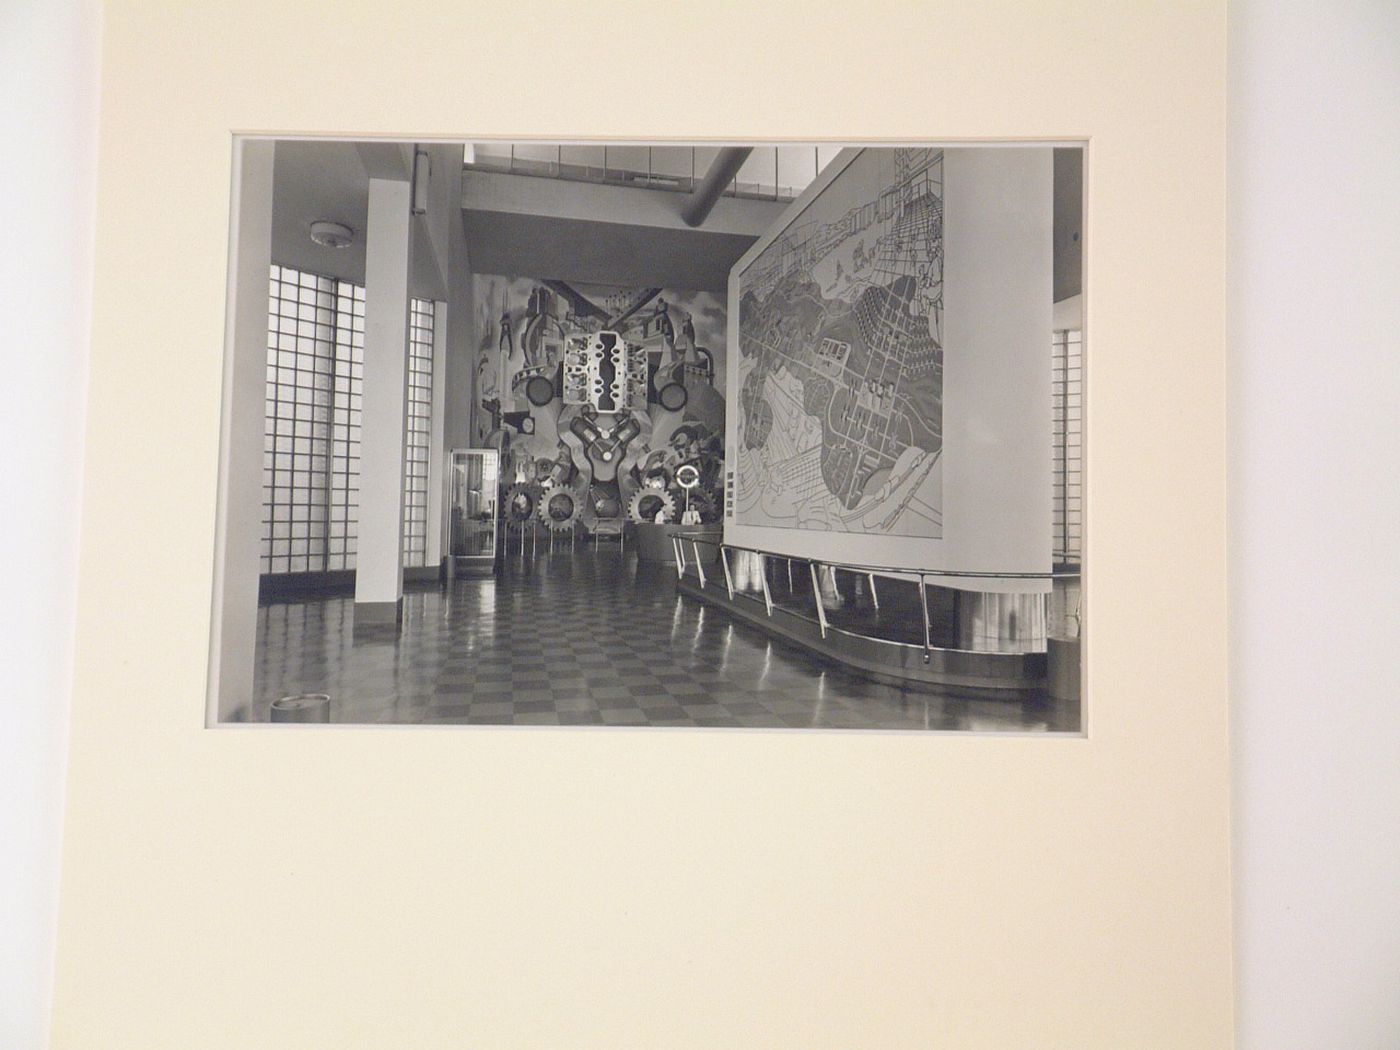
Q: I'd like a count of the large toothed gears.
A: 4